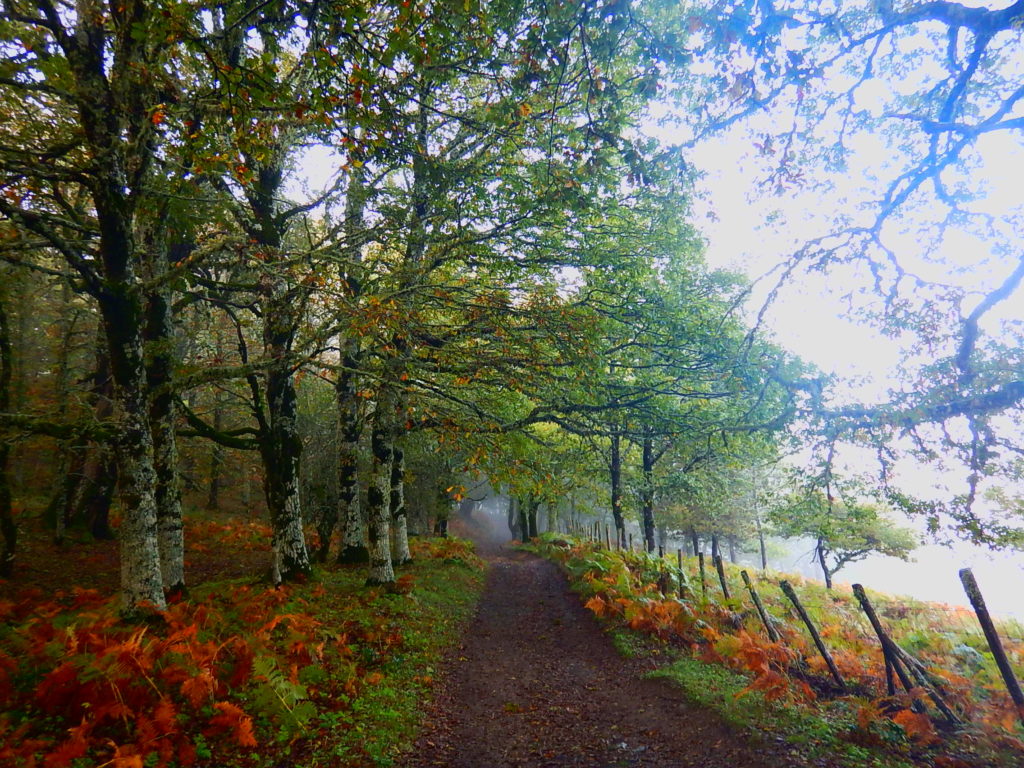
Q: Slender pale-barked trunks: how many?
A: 6